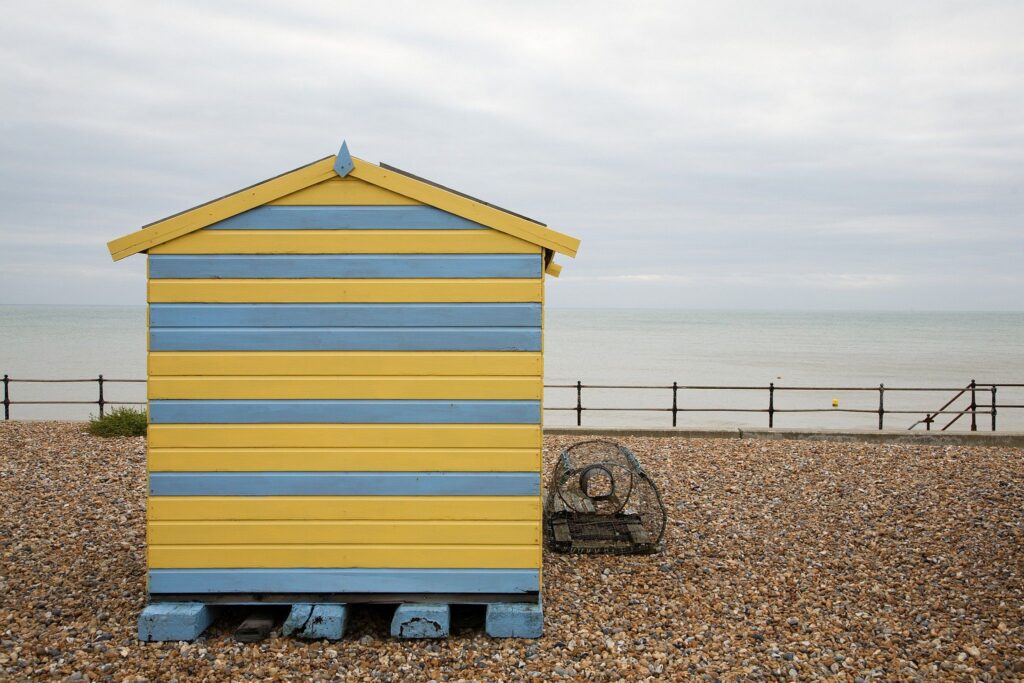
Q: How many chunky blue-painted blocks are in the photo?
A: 4